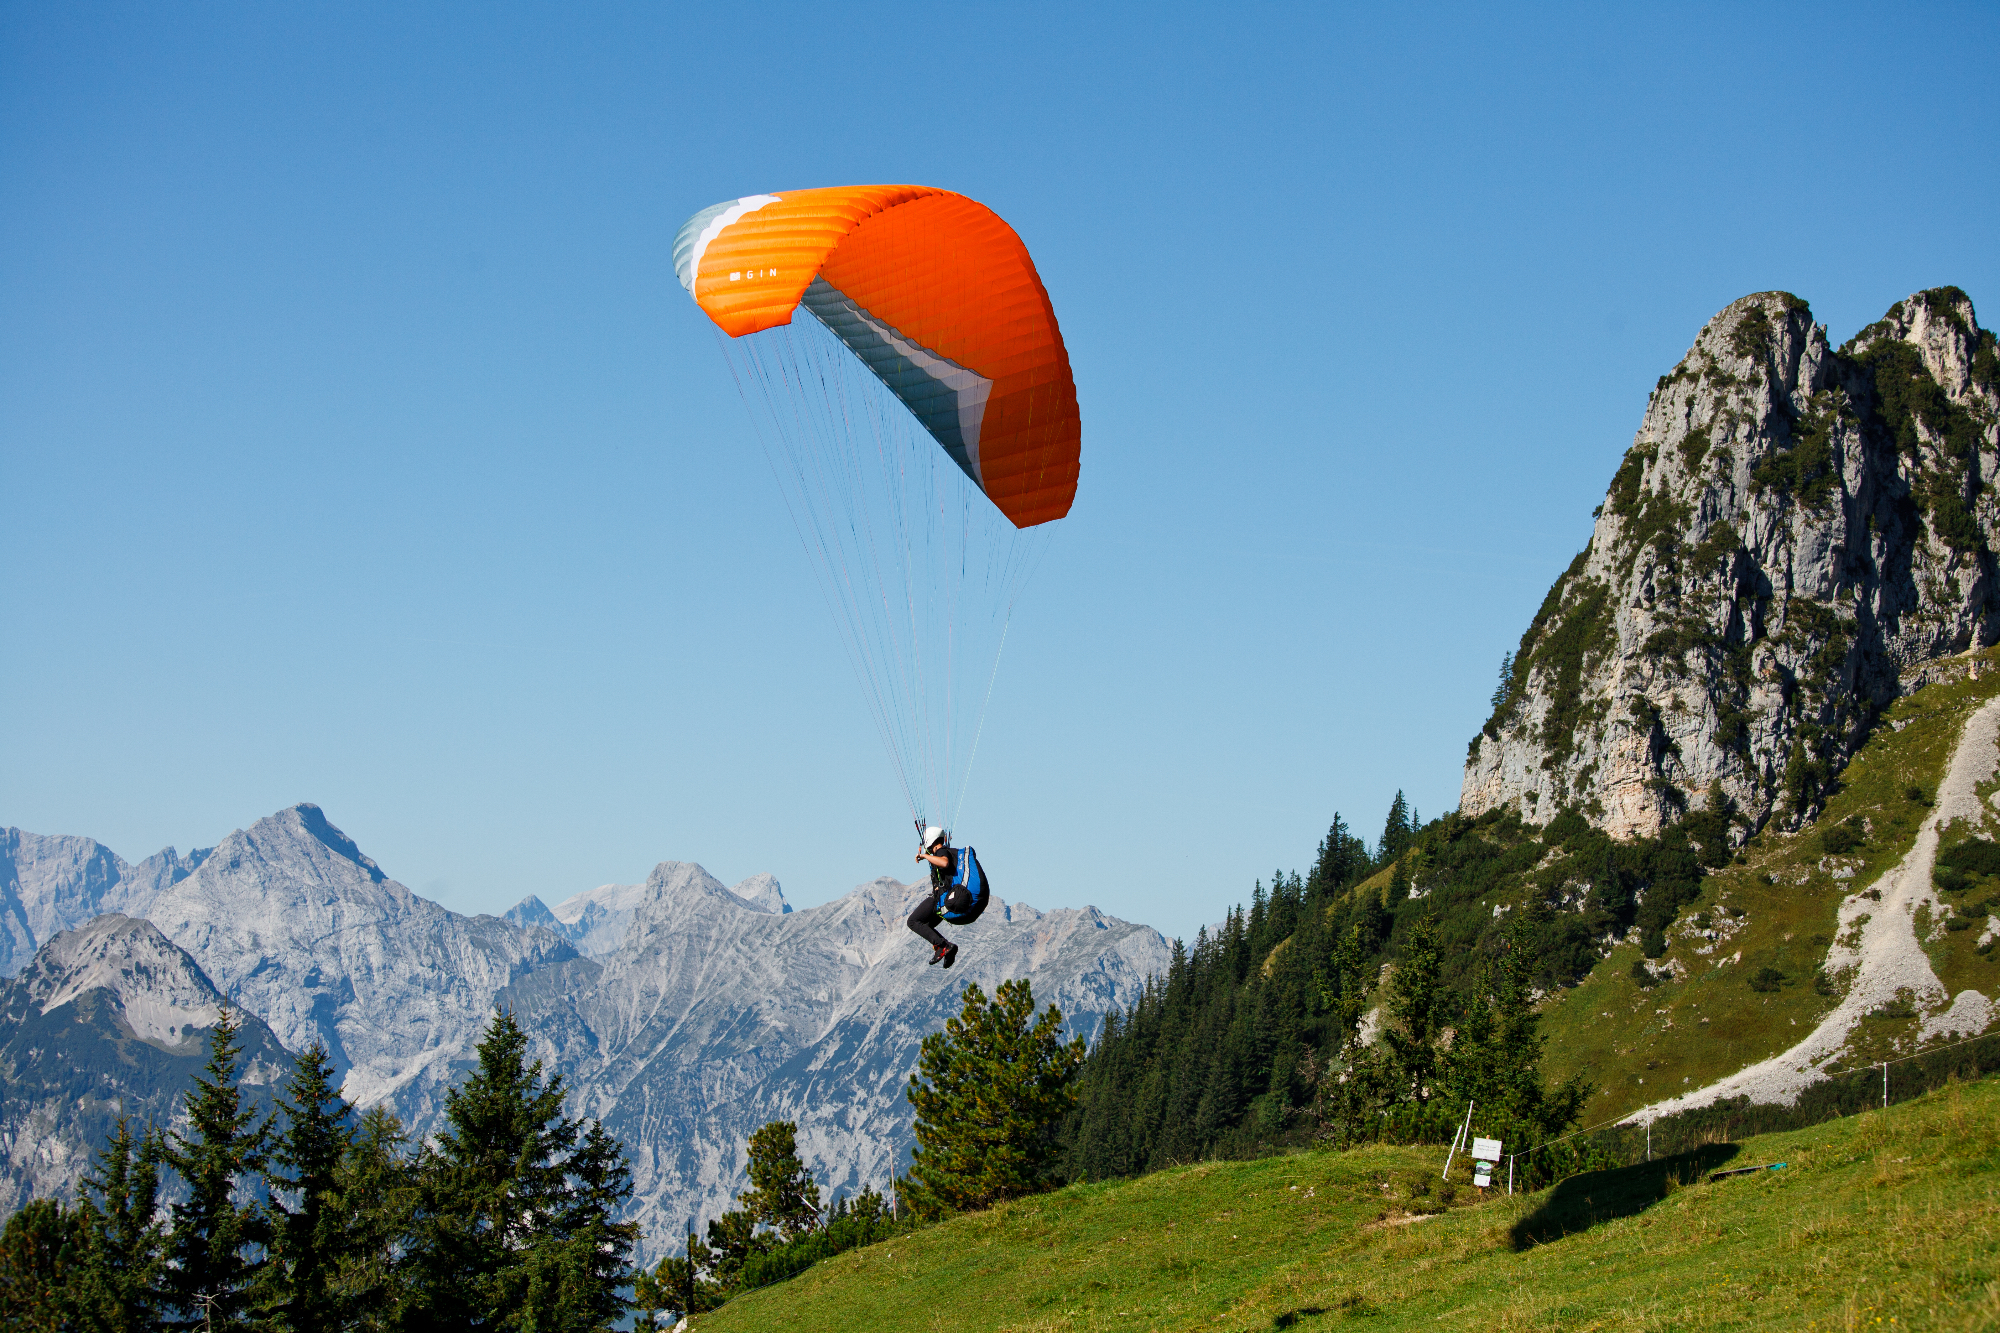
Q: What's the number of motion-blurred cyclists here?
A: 0